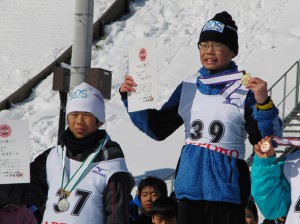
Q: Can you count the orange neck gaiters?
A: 0